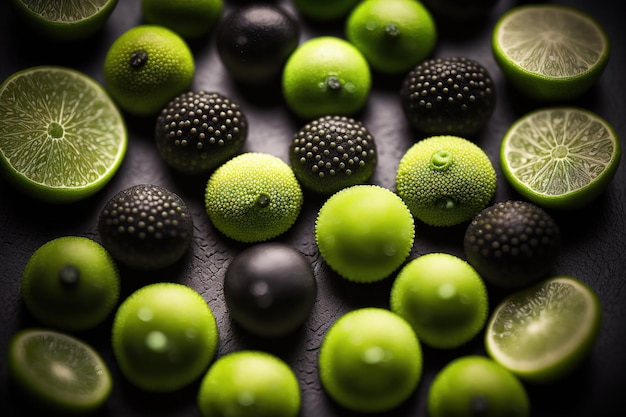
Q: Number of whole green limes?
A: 14